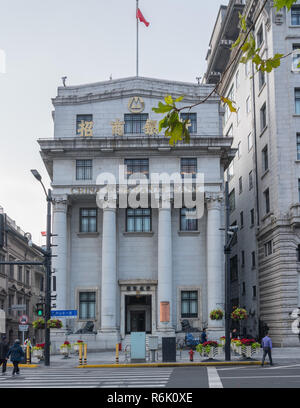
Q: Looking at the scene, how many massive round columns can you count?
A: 4